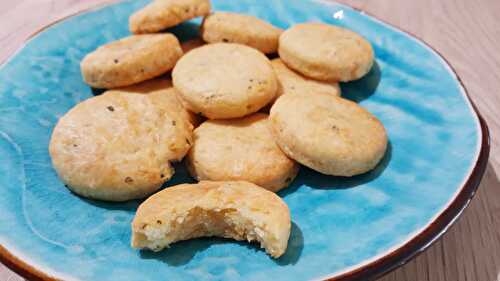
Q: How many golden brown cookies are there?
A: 11